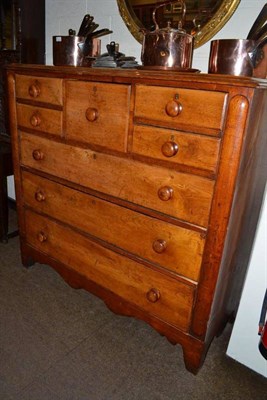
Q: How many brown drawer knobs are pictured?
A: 11